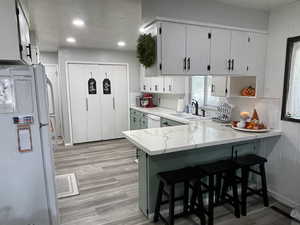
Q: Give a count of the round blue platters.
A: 0